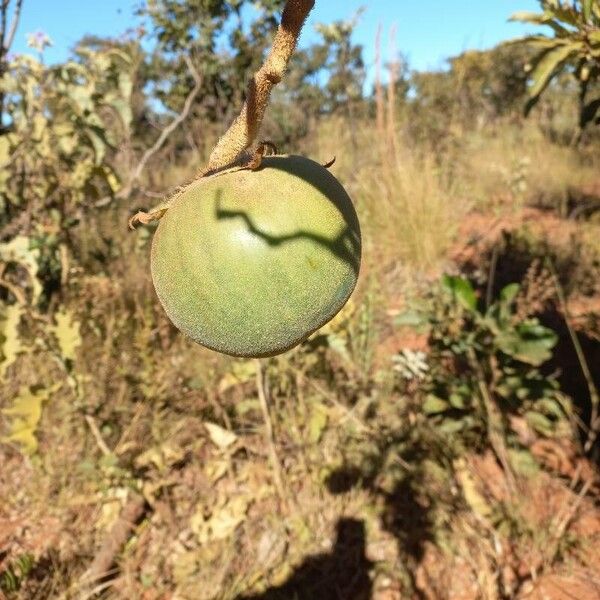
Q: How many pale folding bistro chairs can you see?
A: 0